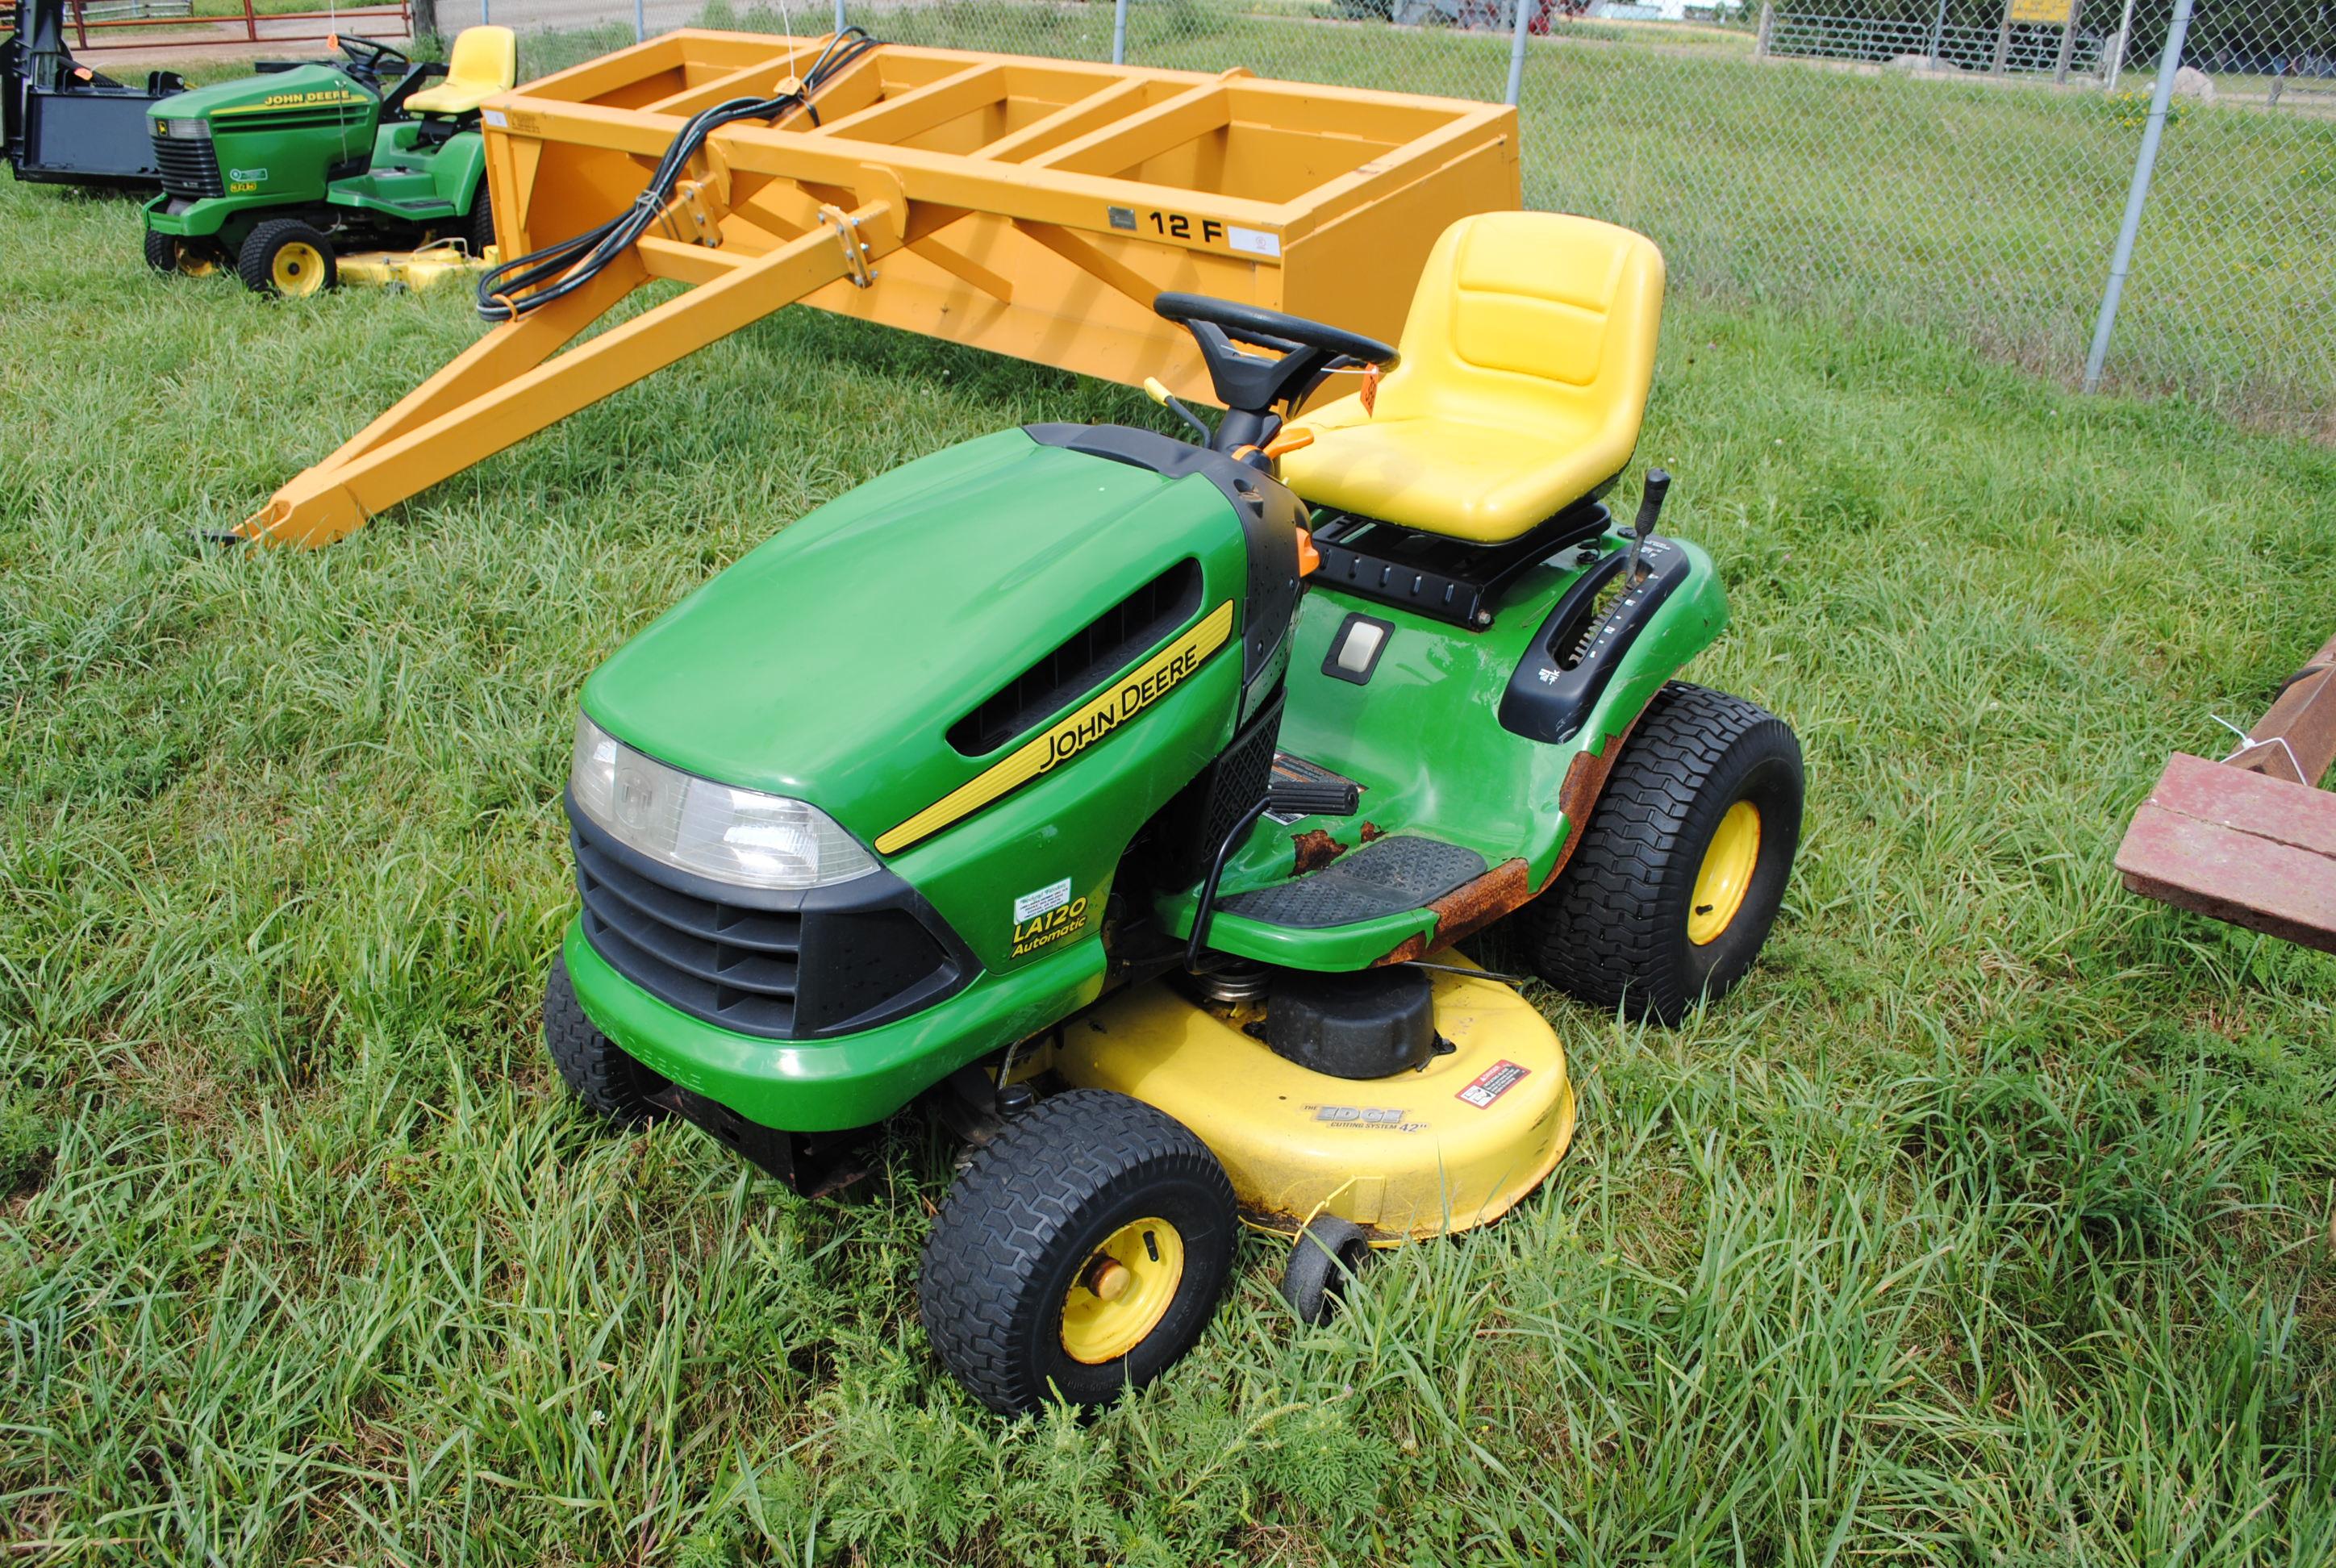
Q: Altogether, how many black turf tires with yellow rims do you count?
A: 4